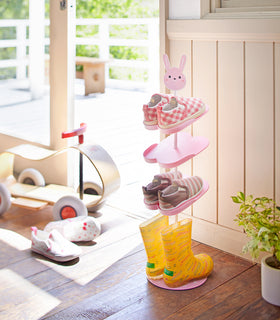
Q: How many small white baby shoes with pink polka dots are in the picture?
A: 2